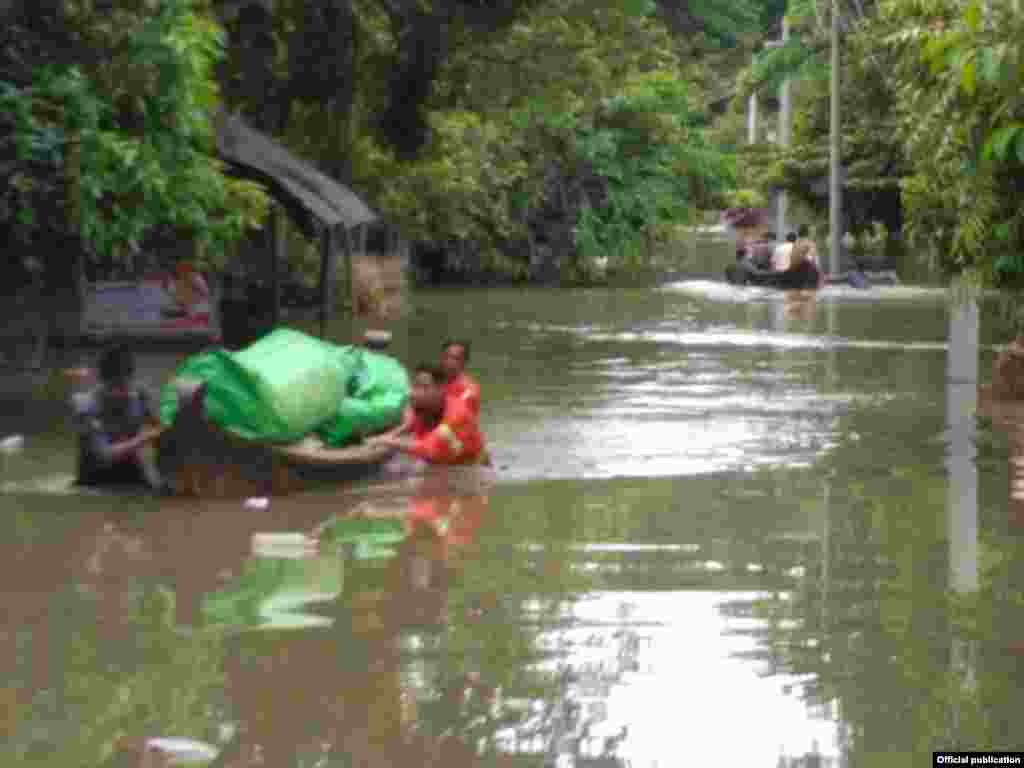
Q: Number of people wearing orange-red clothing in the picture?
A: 2